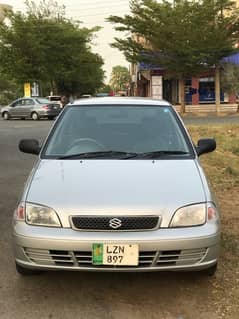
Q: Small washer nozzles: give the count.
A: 2